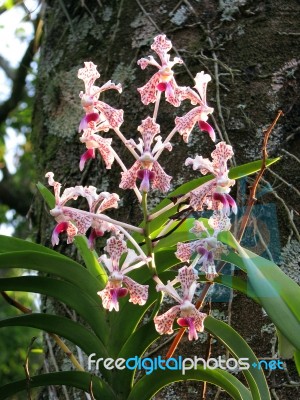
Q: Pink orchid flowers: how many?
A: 11